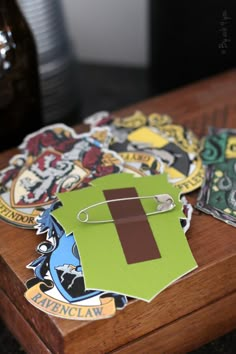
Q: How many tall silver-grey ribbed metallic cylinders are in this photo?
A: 1